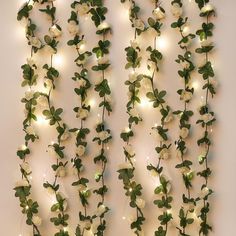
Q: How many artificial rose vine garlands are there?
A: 8